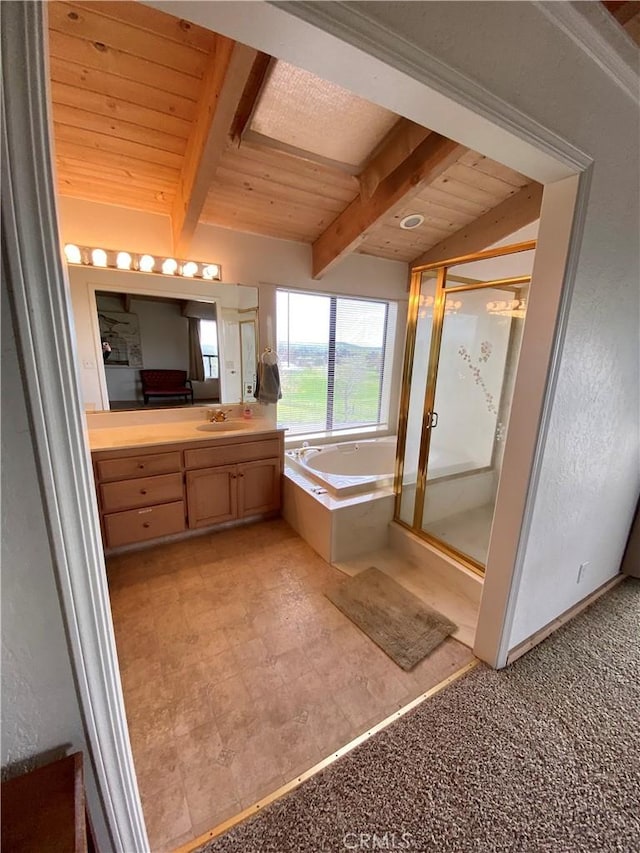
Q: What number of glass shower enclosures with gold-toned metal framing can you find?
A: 1